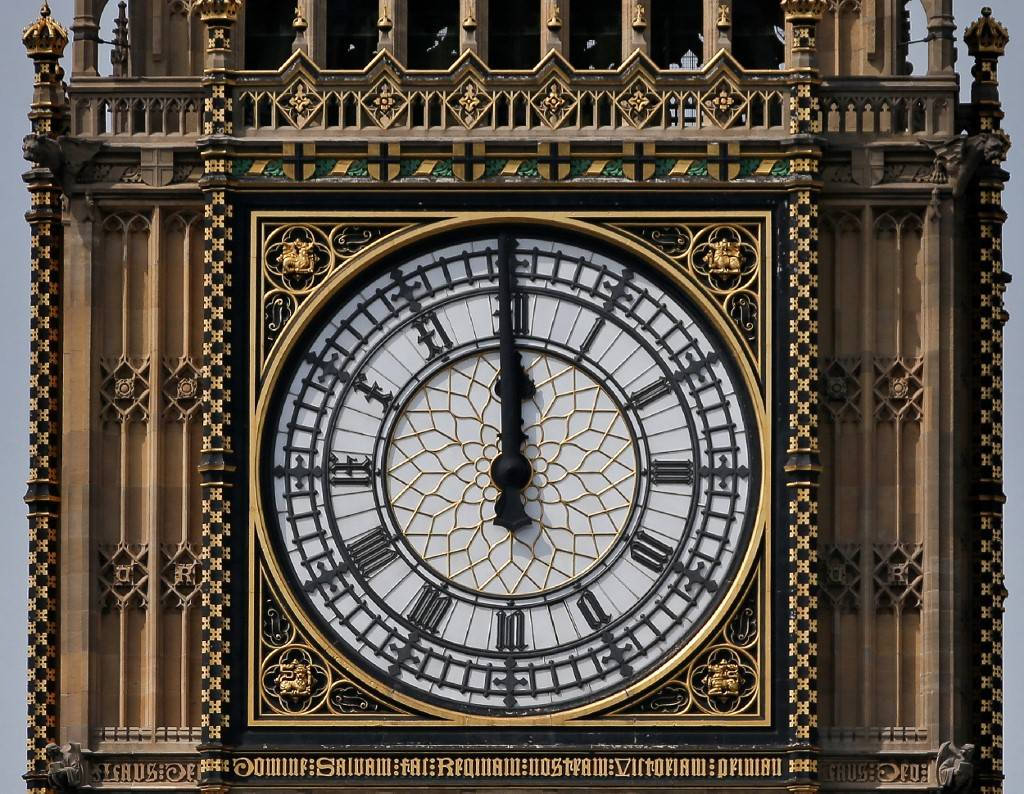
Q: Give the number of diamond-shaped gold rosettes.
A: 6